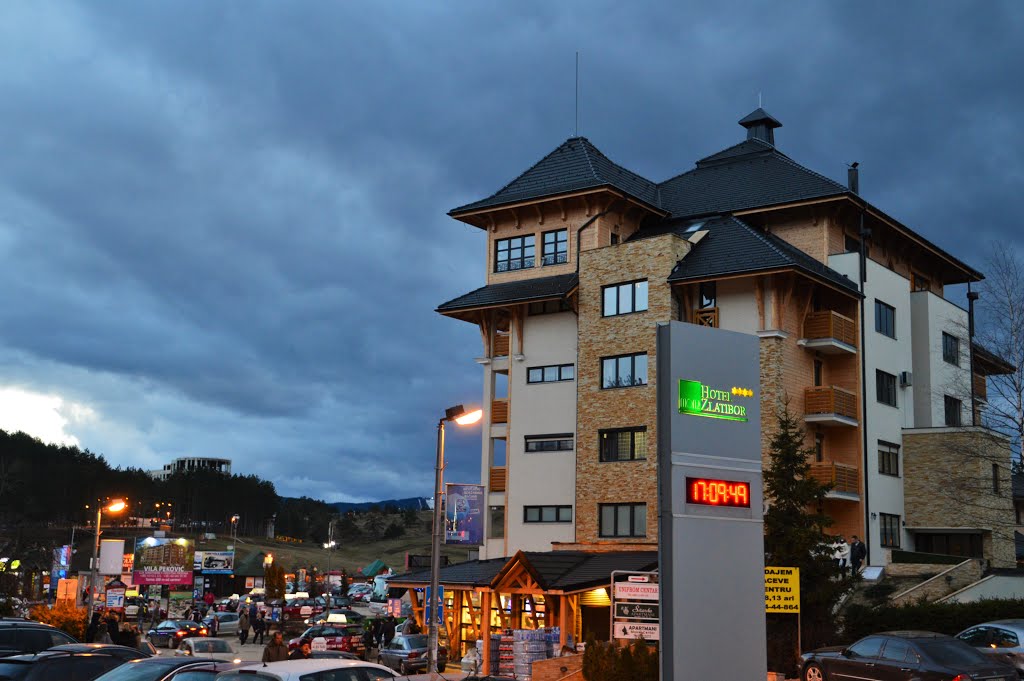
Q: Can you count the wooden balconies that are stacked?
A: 3